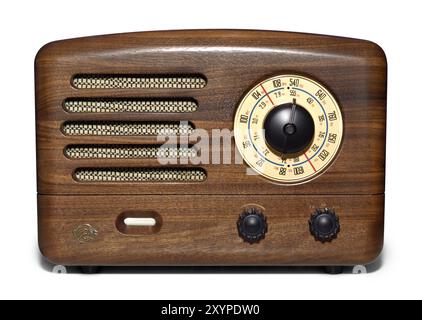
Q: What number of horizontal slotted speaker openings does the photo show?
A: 5